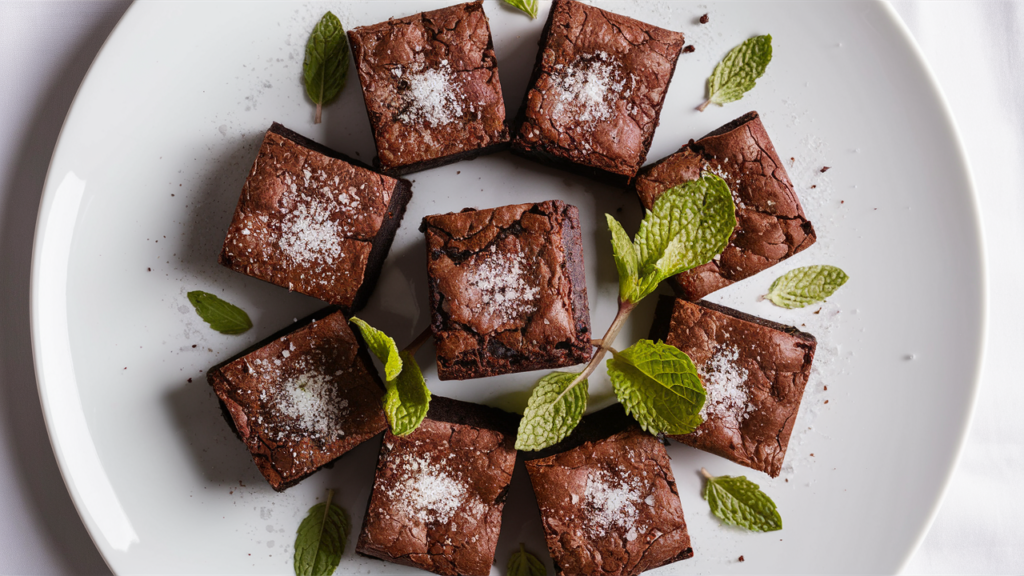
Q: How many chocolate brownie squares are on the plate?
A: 9